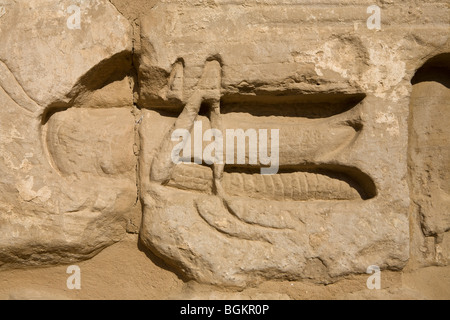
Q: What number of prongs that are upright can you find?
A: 2